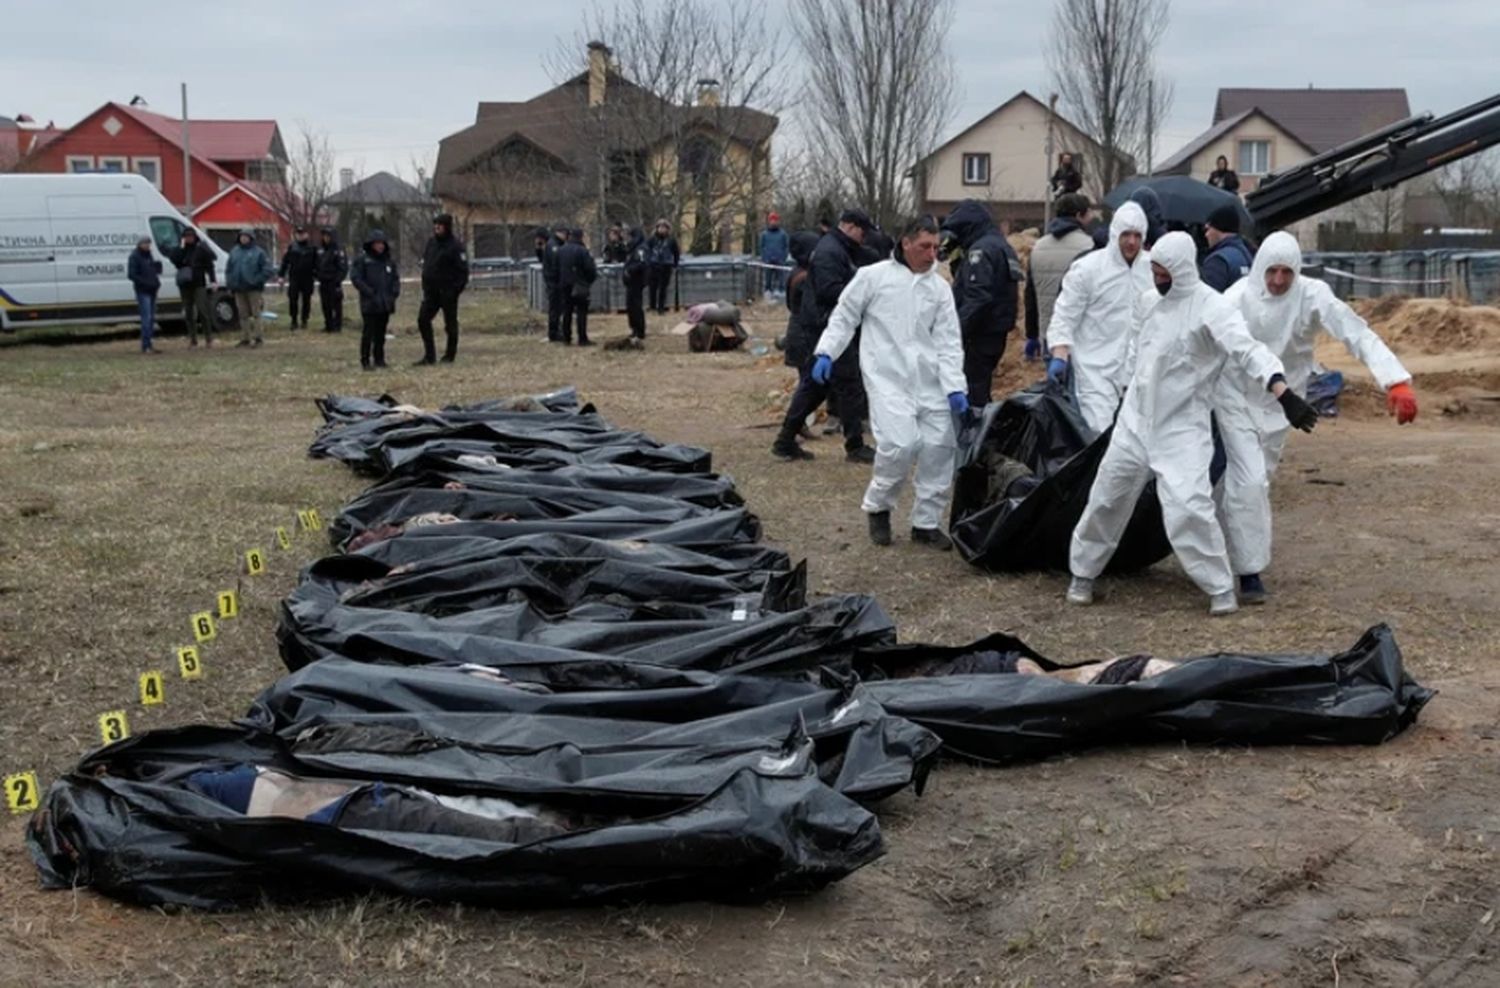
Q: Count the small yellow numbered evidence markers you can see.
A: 10